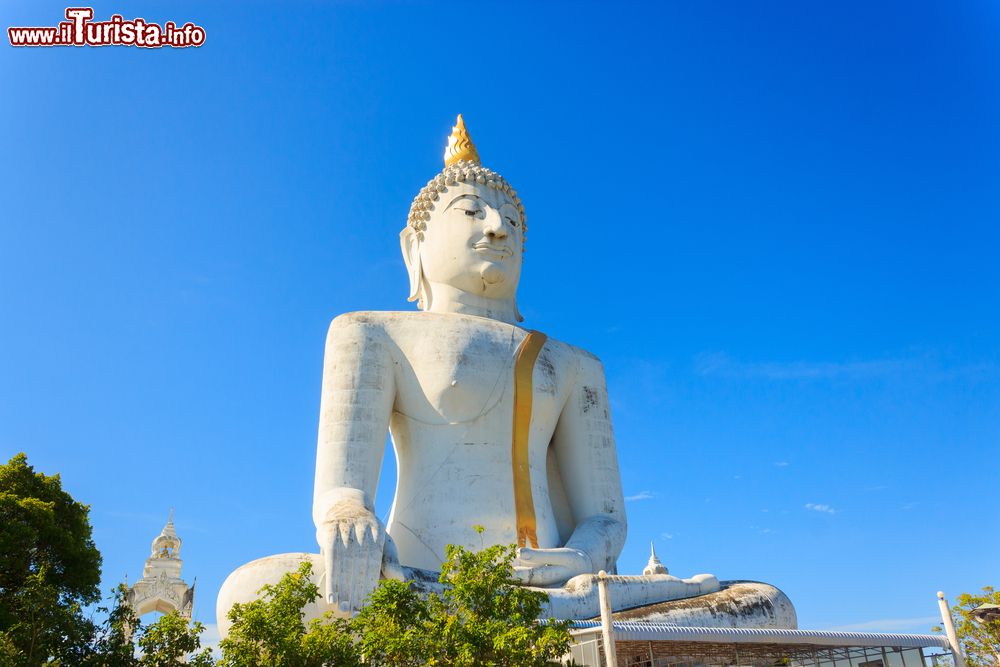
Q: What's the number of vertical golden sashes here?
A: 1